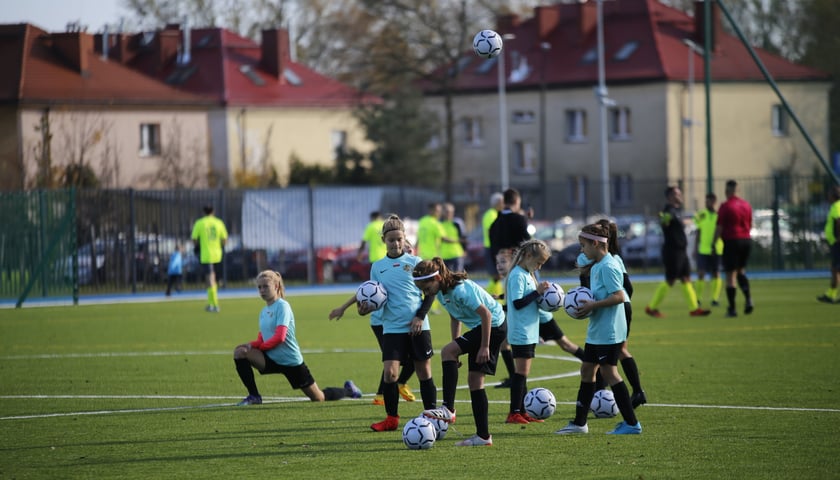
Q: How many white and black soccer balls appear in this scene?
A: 8